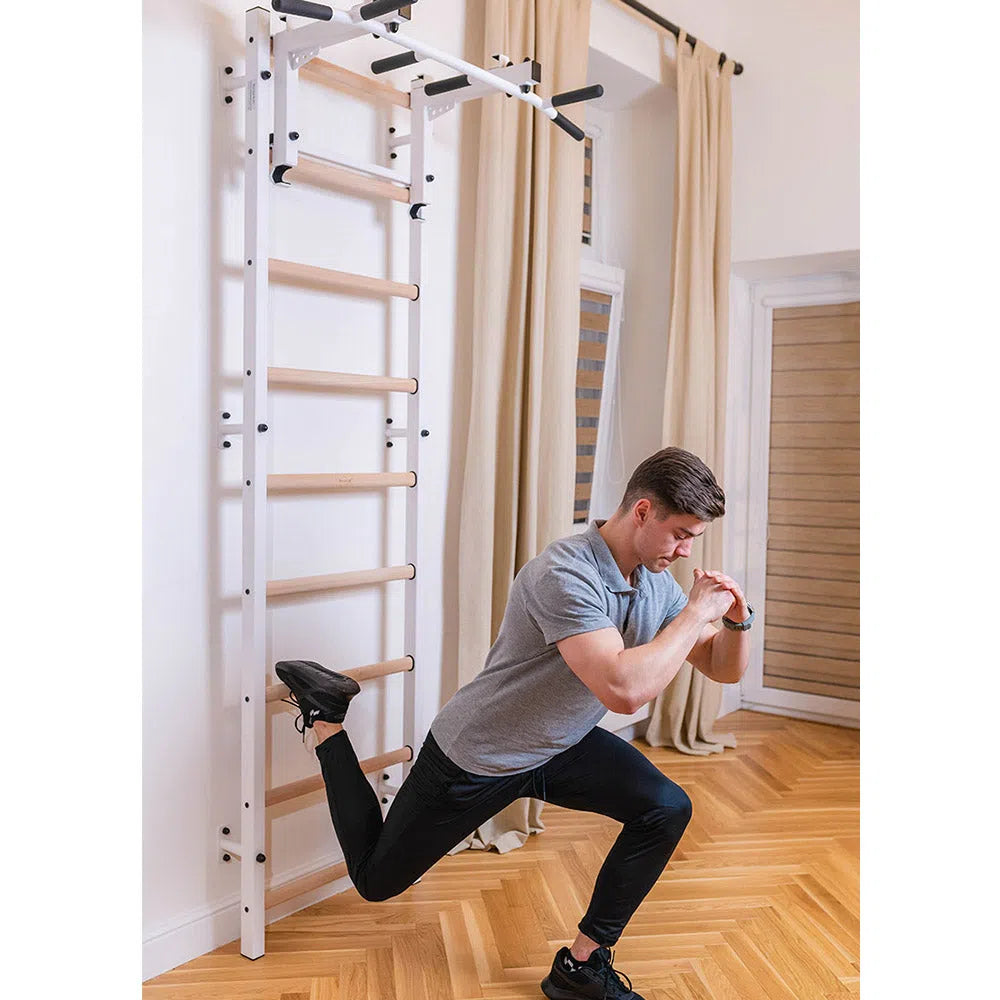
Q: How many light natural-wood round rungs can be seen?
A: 9